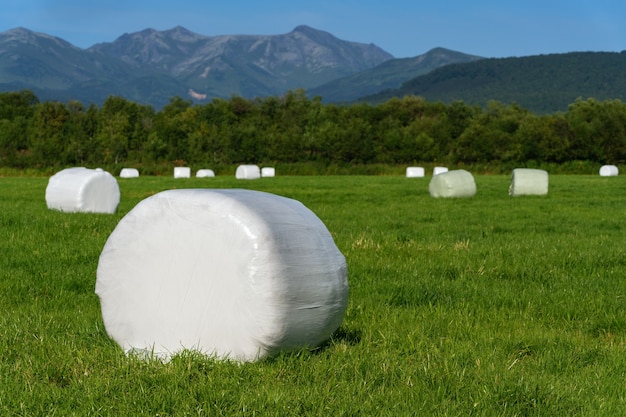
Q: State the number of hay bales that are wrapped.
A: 12